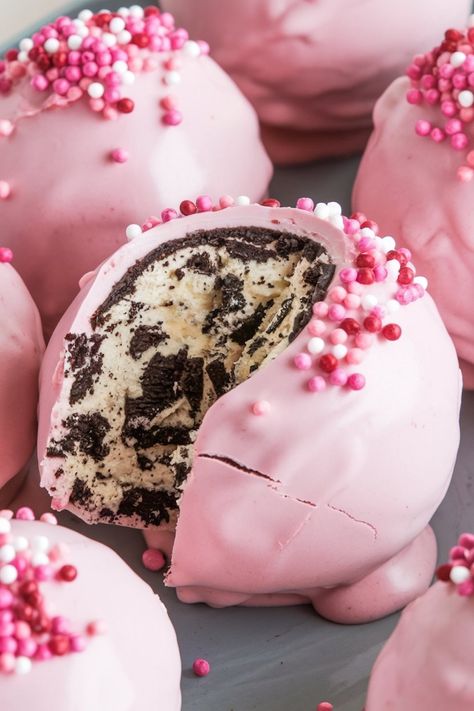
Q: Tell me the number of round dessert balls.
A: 7